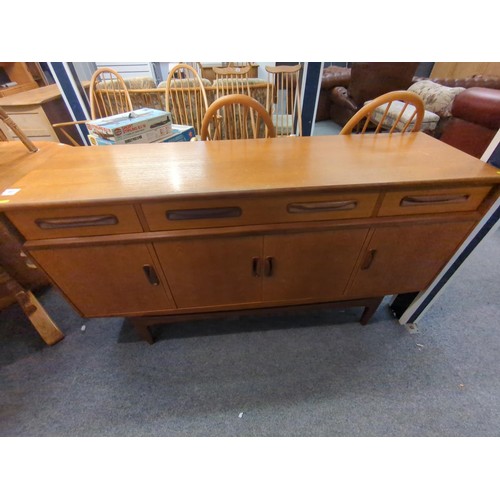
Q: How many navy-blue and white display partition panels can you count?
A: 3